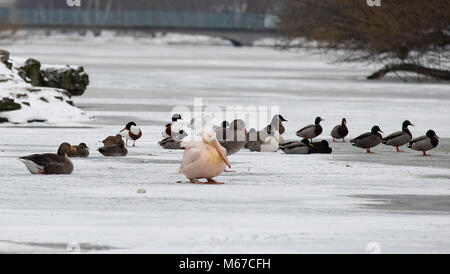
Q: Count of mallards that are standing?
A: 5